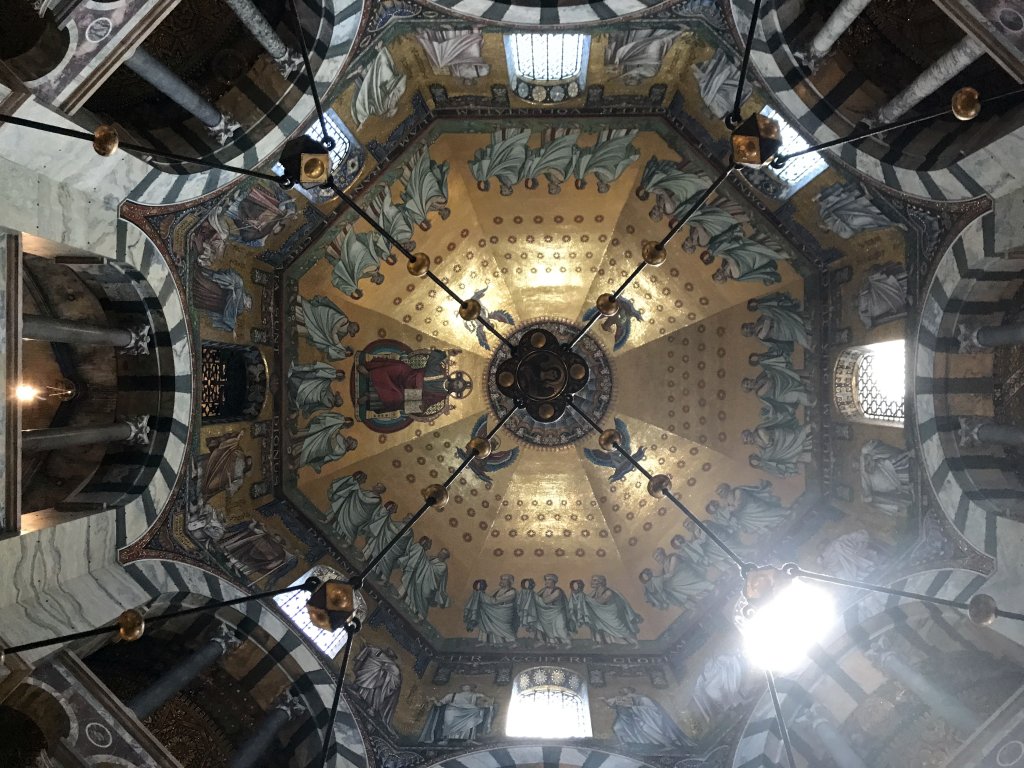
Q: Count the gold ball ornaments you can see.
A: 12